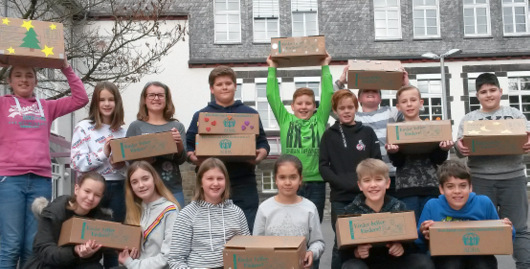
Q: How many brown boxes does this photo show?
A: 12